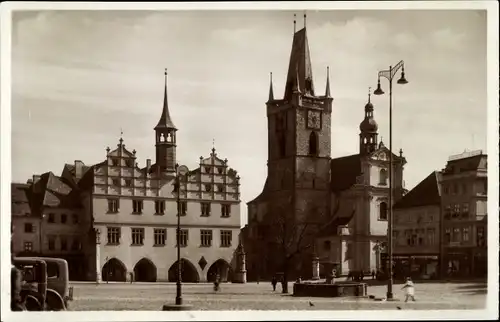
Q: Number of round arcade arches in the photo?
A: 4